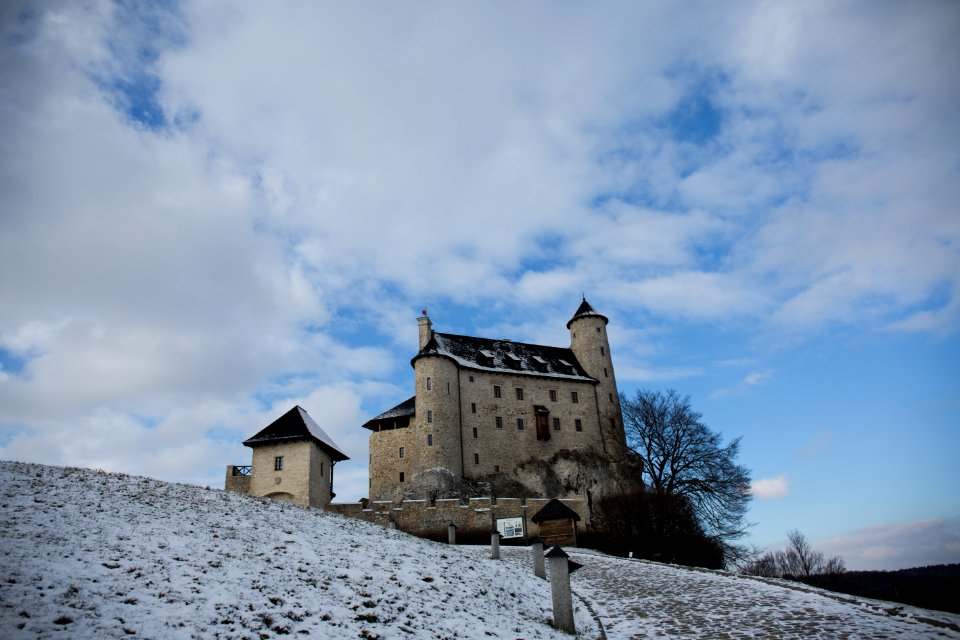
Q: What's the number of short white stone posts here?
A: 5